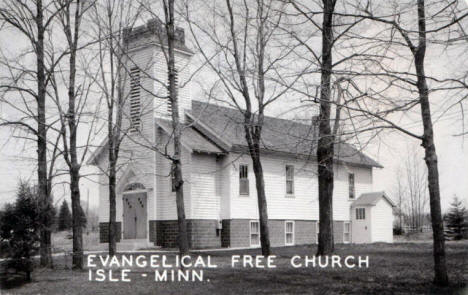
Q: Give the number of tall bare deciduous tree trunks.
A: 7